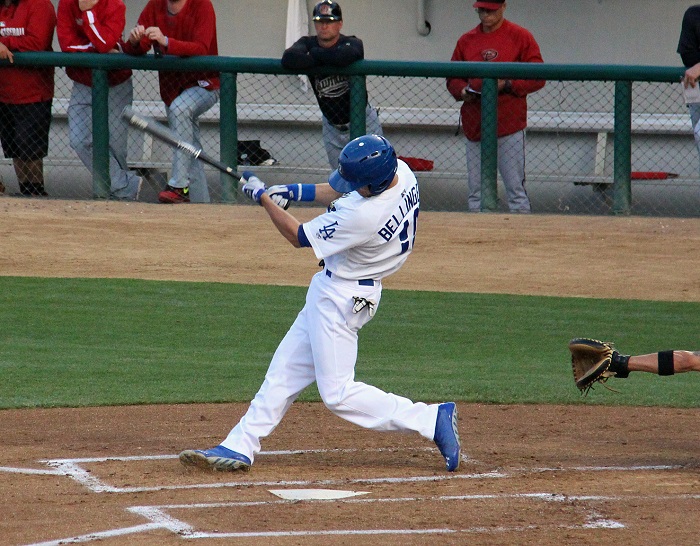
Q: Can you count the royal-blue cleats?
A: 2